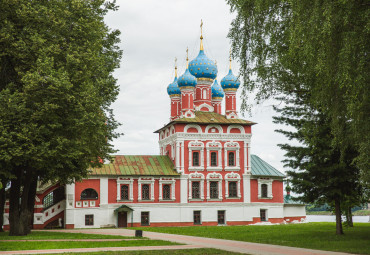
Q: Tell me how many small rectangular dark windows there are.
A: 5